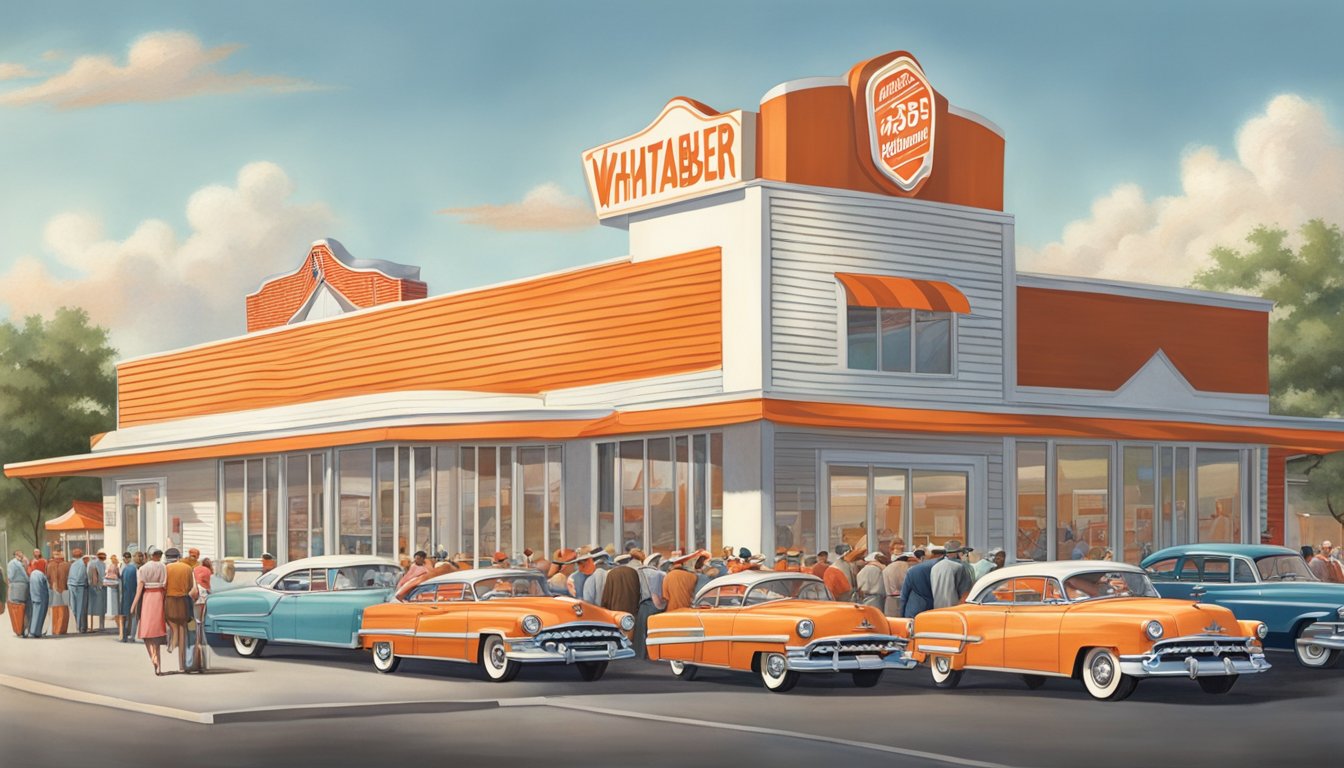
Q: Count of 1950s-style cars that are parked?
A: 5